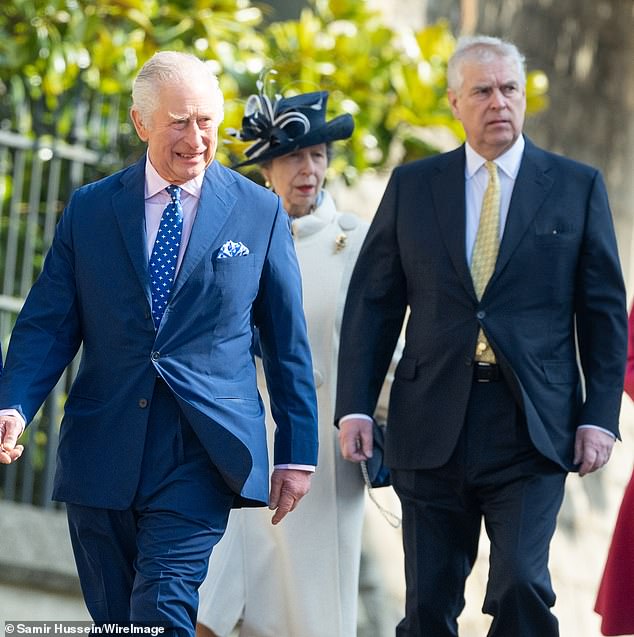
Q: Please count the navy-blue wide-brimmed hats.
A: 1